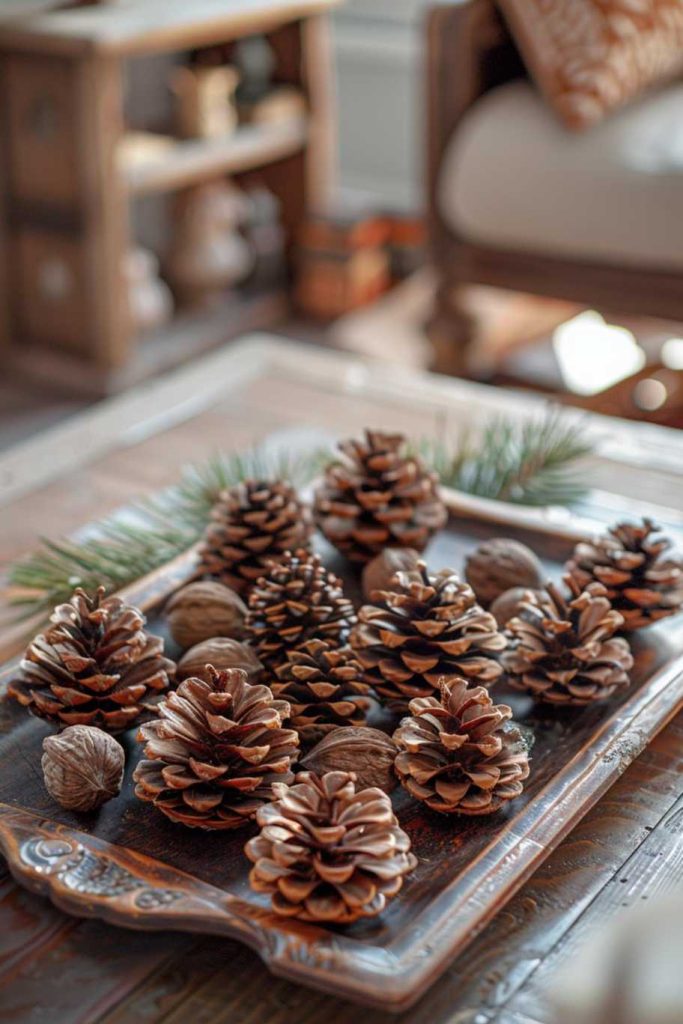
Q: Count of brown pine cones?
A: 11